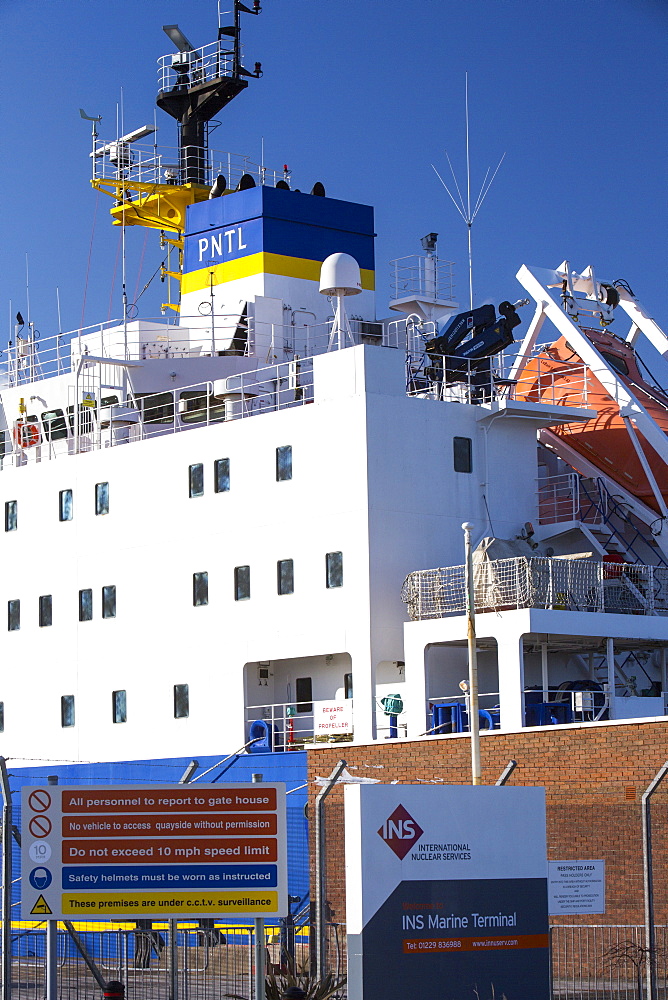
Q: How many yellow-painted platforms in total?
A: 1